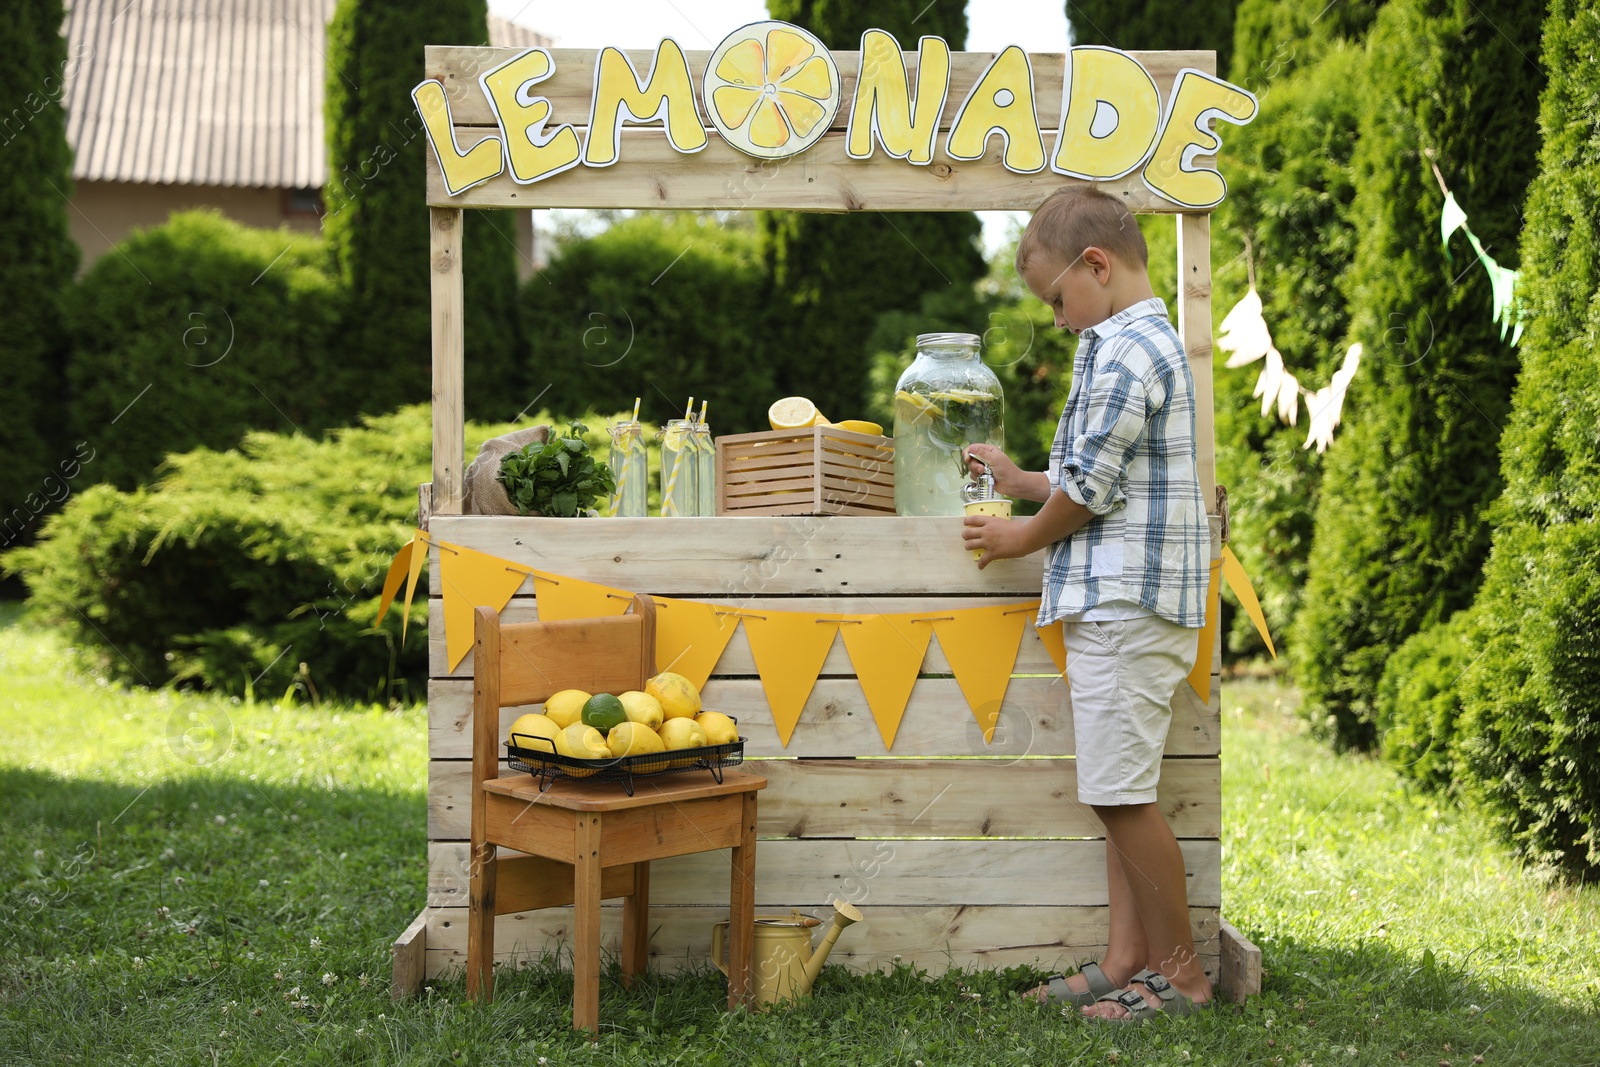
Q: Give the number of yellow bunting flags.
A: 11